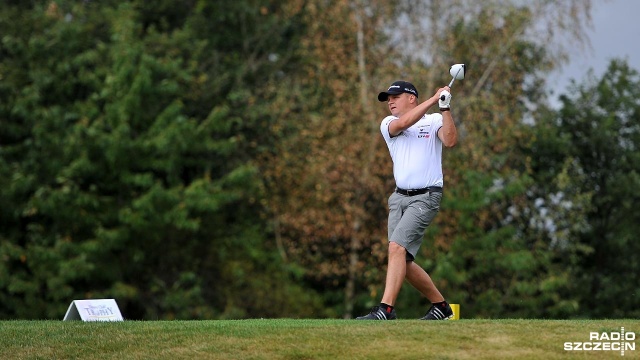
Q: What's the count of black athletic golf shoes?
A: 2